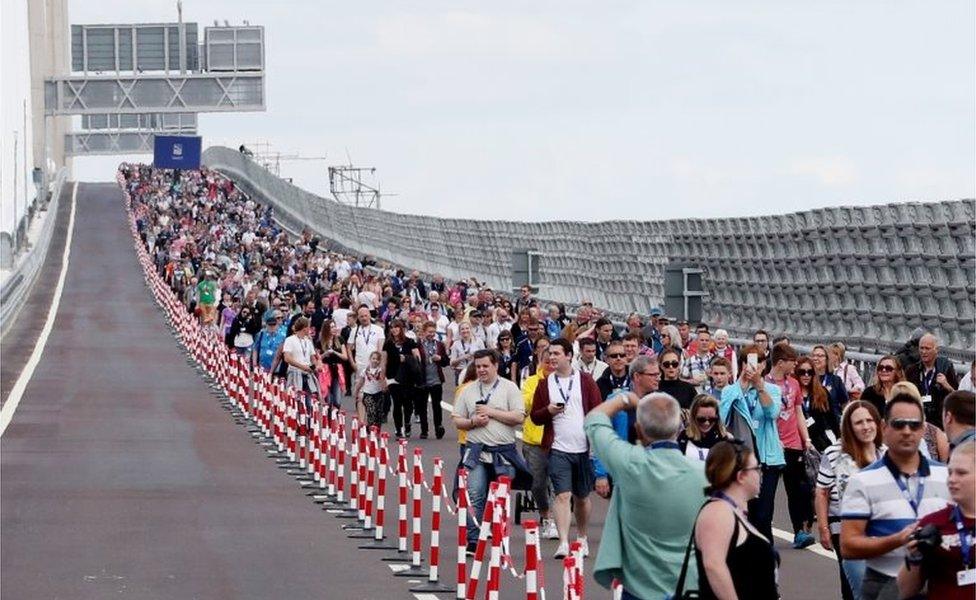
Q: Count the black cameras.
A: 1